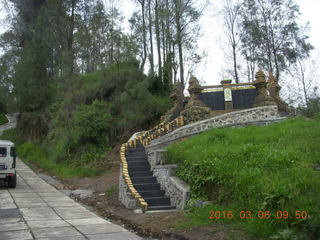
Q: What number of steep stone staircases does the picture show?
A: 1